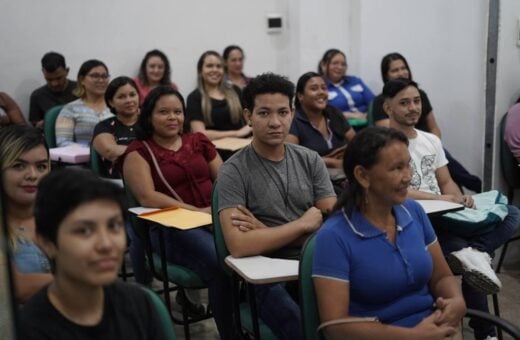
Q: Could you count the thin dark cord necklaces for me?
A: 1